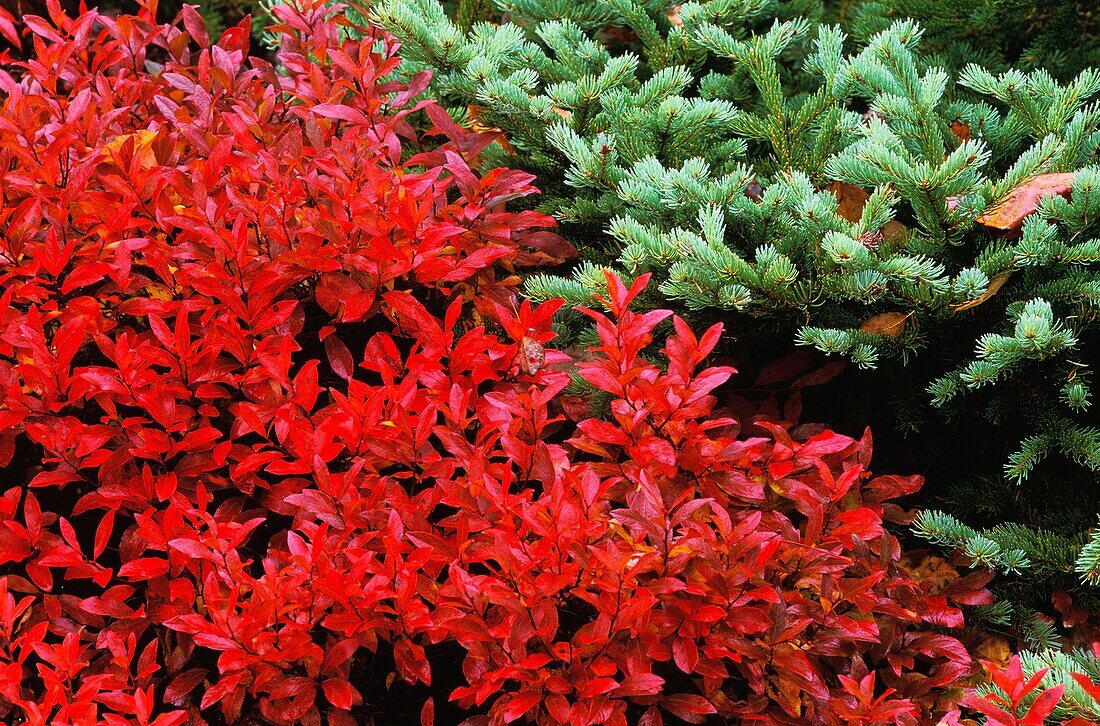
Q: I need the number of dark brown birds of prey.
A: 0